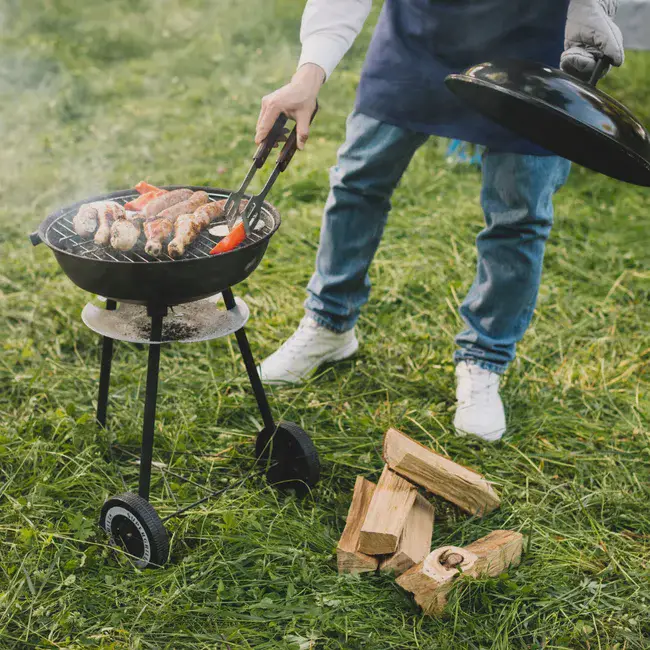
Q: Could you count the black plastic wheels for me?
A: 2